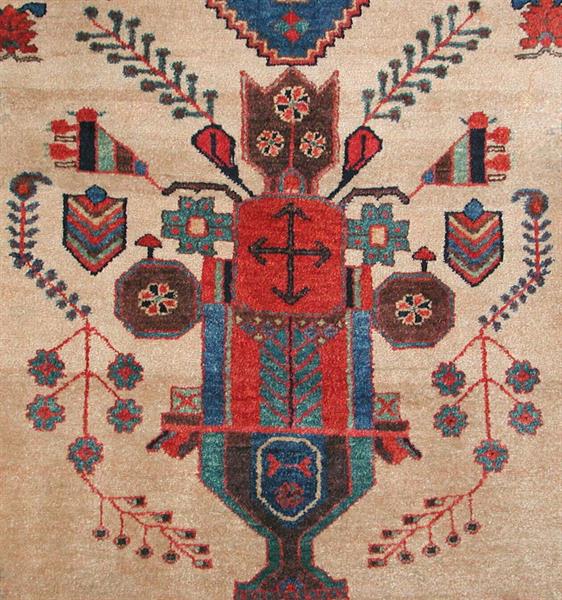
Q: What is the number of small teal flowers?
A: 10